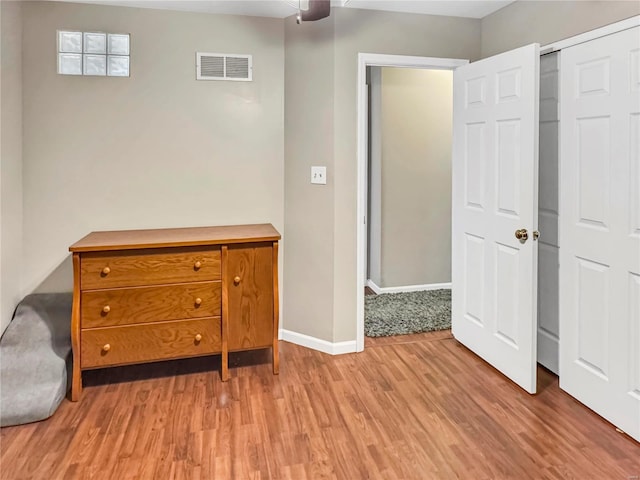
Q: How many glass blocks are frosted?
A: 6